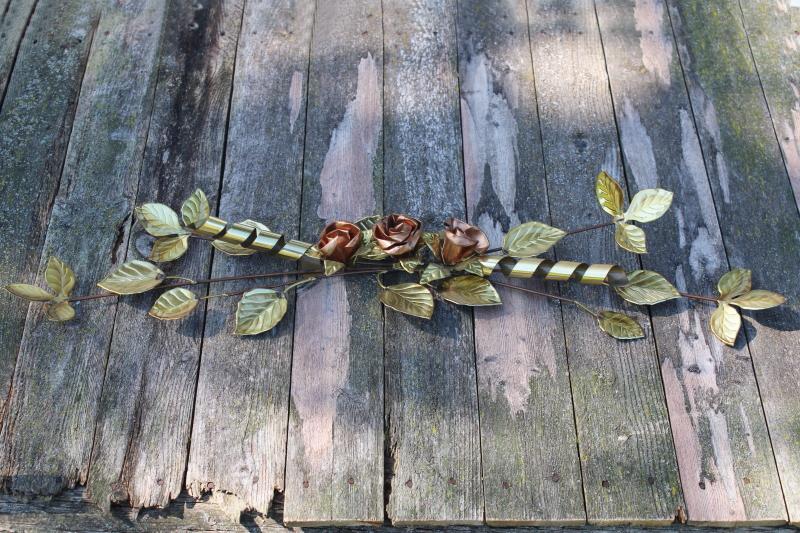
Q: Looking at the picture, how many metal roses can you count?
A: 3